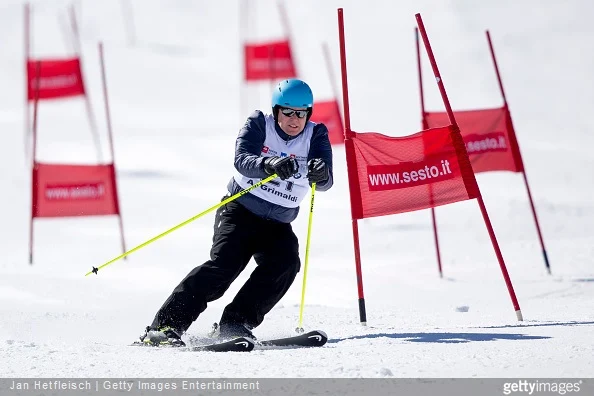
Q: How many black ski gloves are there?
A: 2